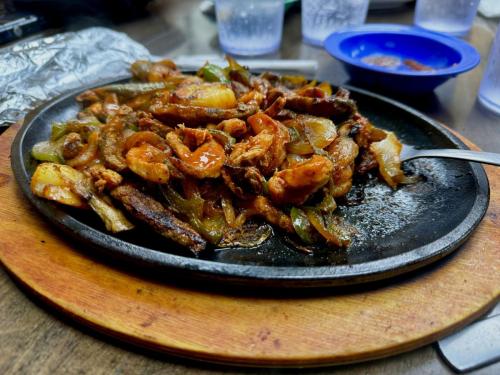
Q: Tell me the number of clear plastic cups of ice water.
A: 4